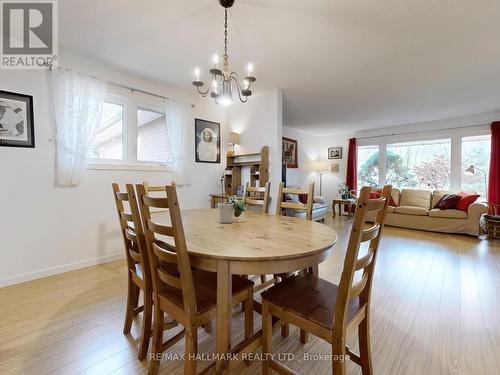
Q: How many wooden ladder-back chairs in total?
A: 6